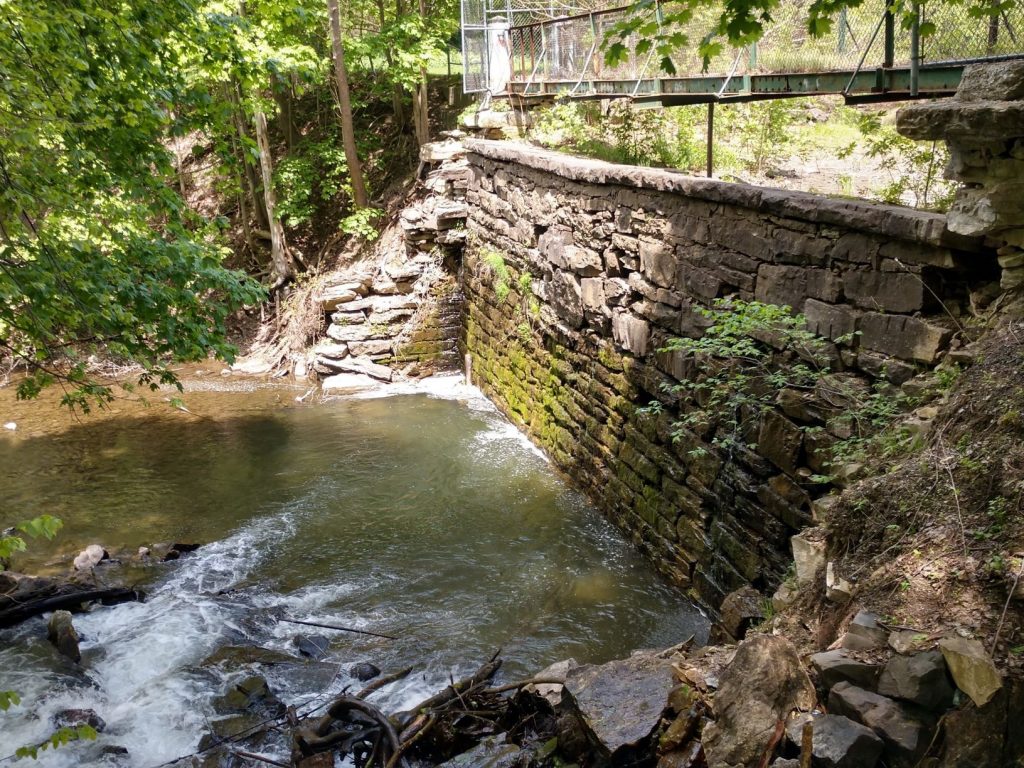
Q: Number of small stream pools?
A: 1